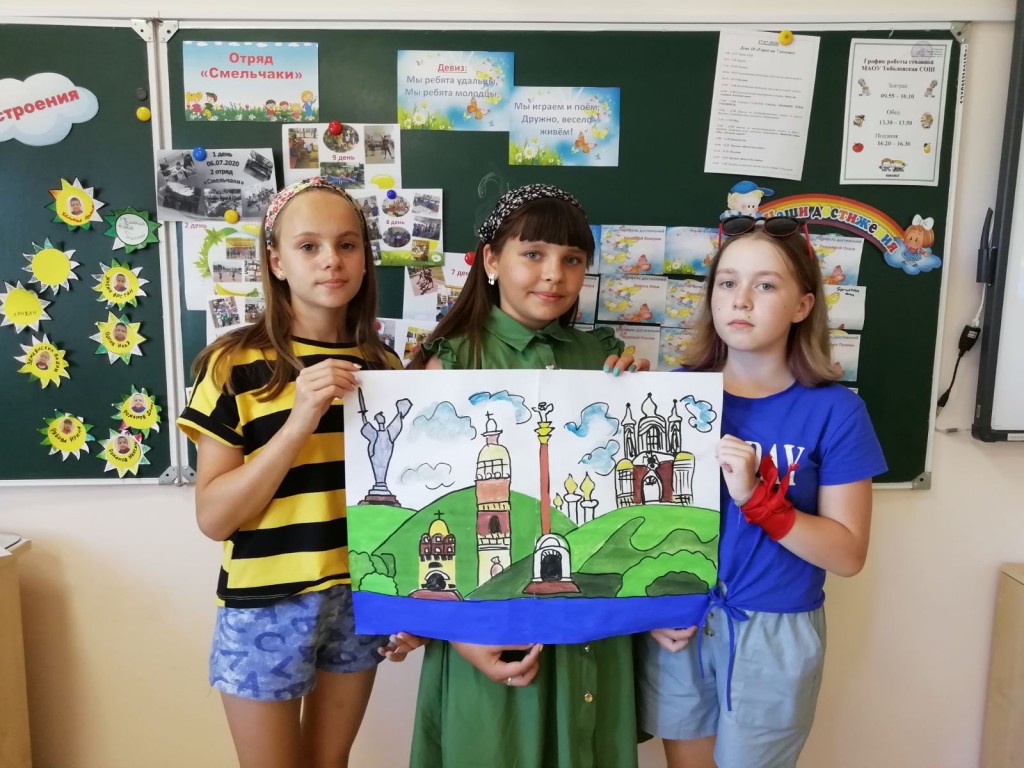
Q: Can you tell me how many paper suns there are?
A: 10